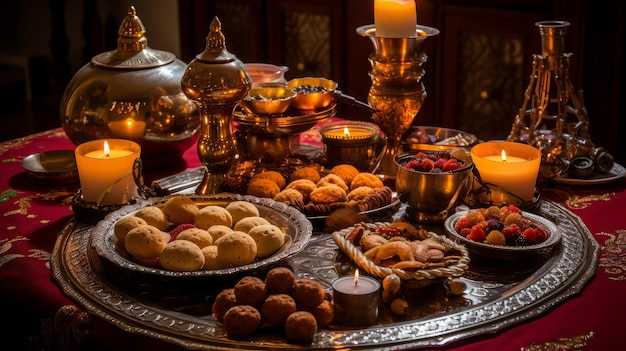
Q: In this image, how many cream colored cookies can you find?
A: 13